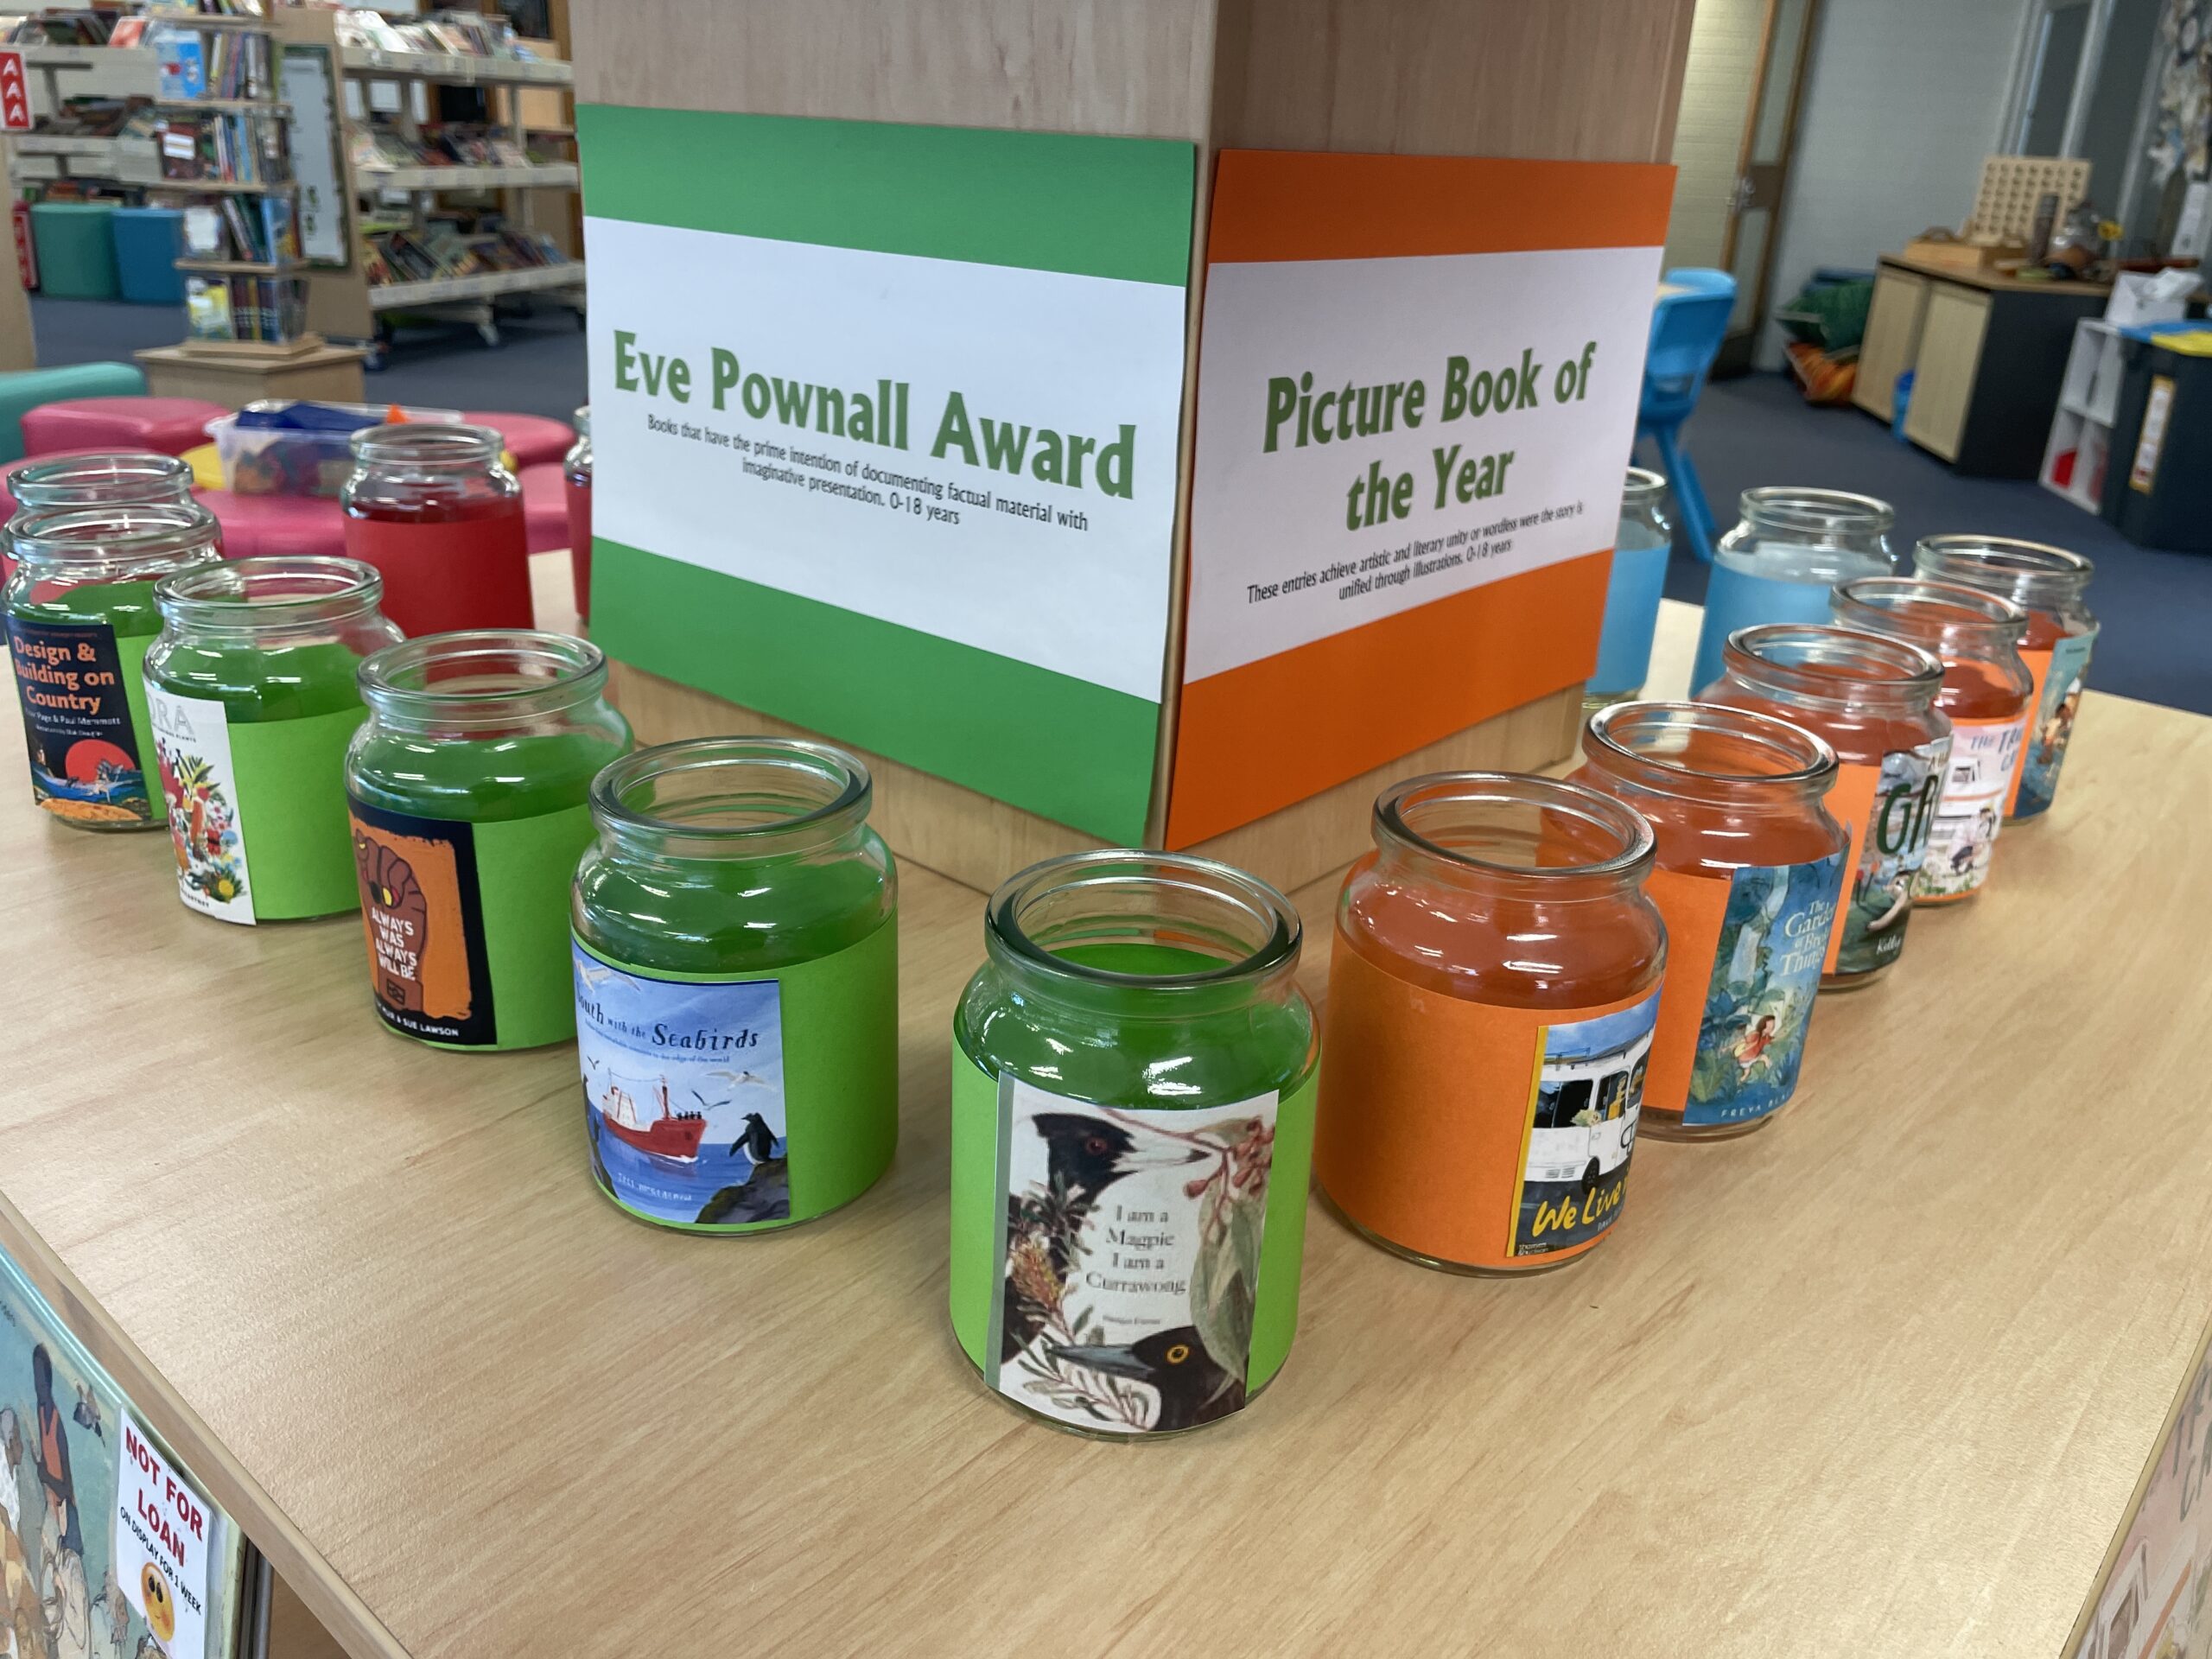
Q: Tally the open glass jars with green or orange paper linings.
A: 10